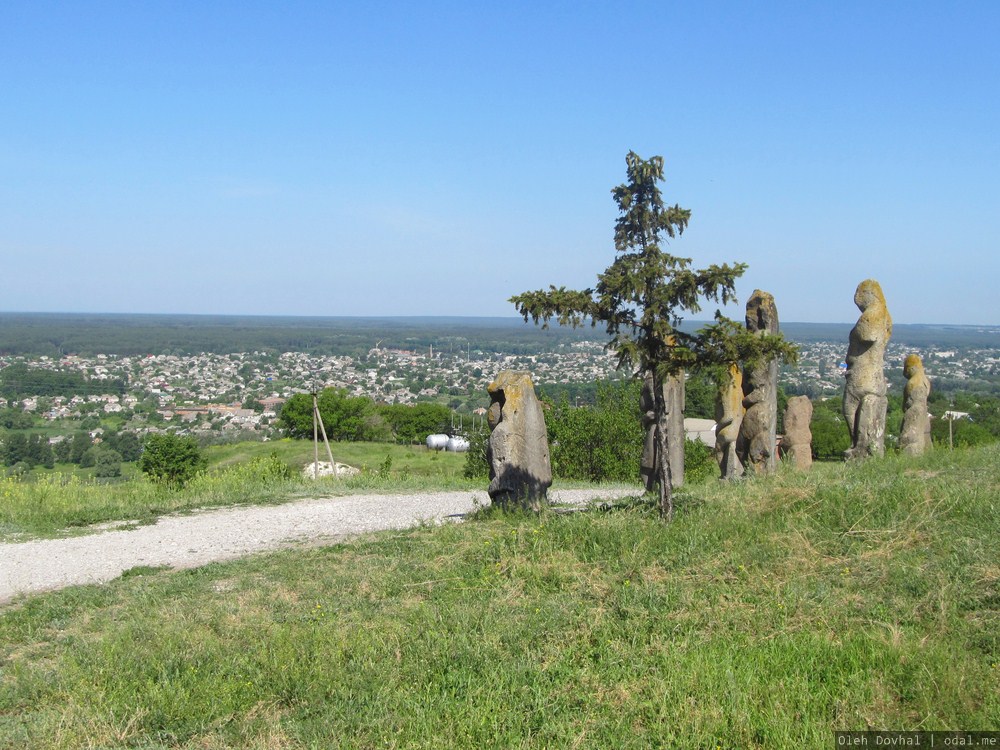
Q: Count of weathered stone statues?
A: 7